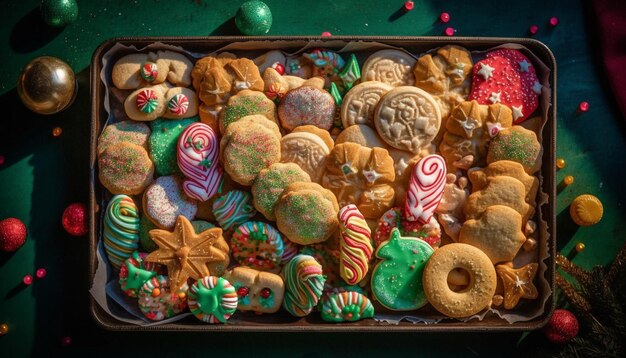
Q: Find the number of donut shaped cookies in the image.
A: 1